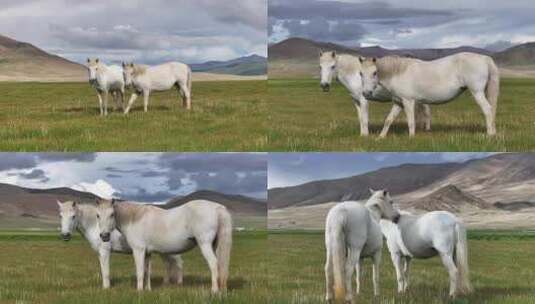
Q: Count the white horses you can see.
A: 8